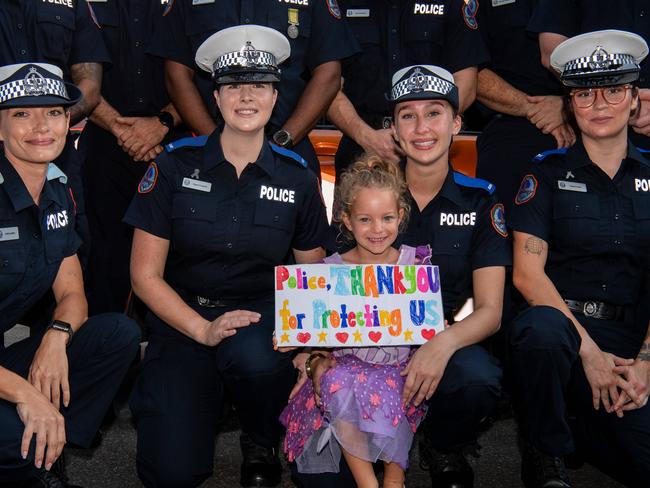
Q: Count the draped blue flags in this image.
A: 0